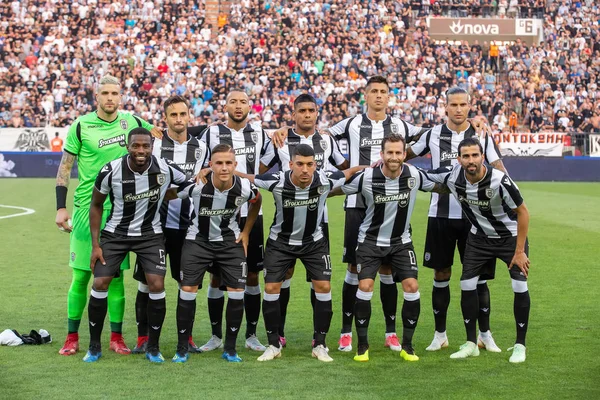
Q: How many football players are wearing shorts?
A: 11